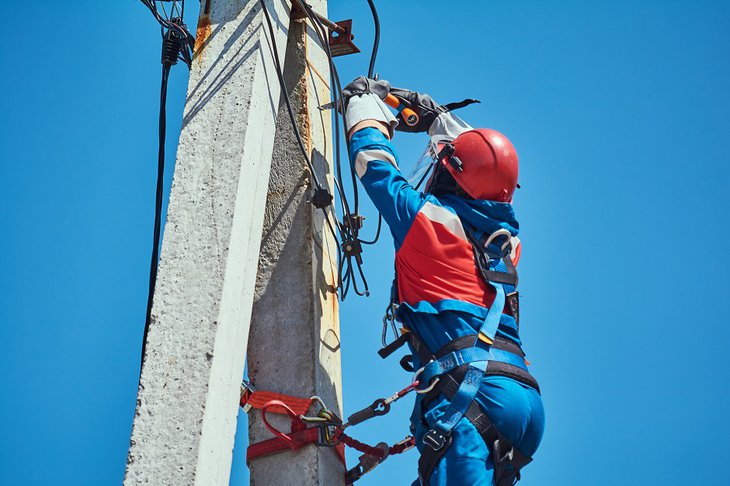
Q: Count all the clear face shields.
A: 1